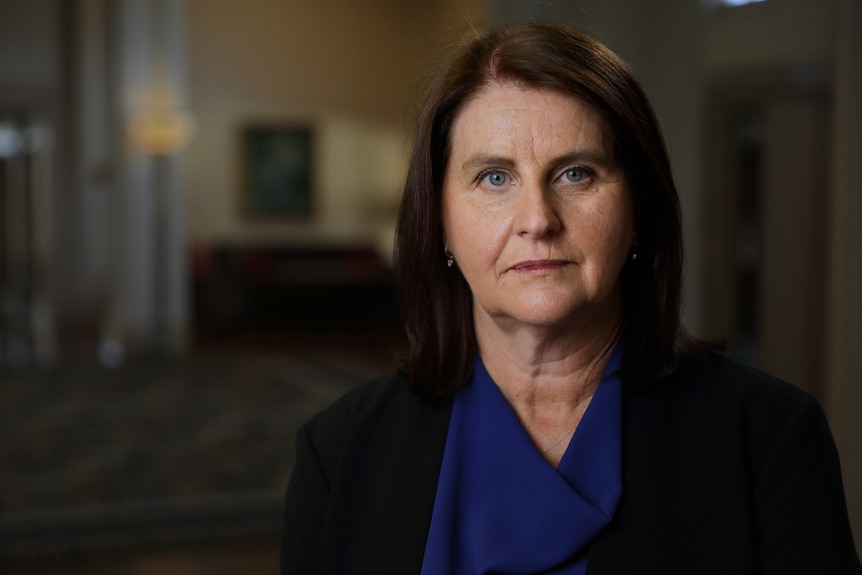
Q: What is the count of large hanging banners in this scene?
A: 0